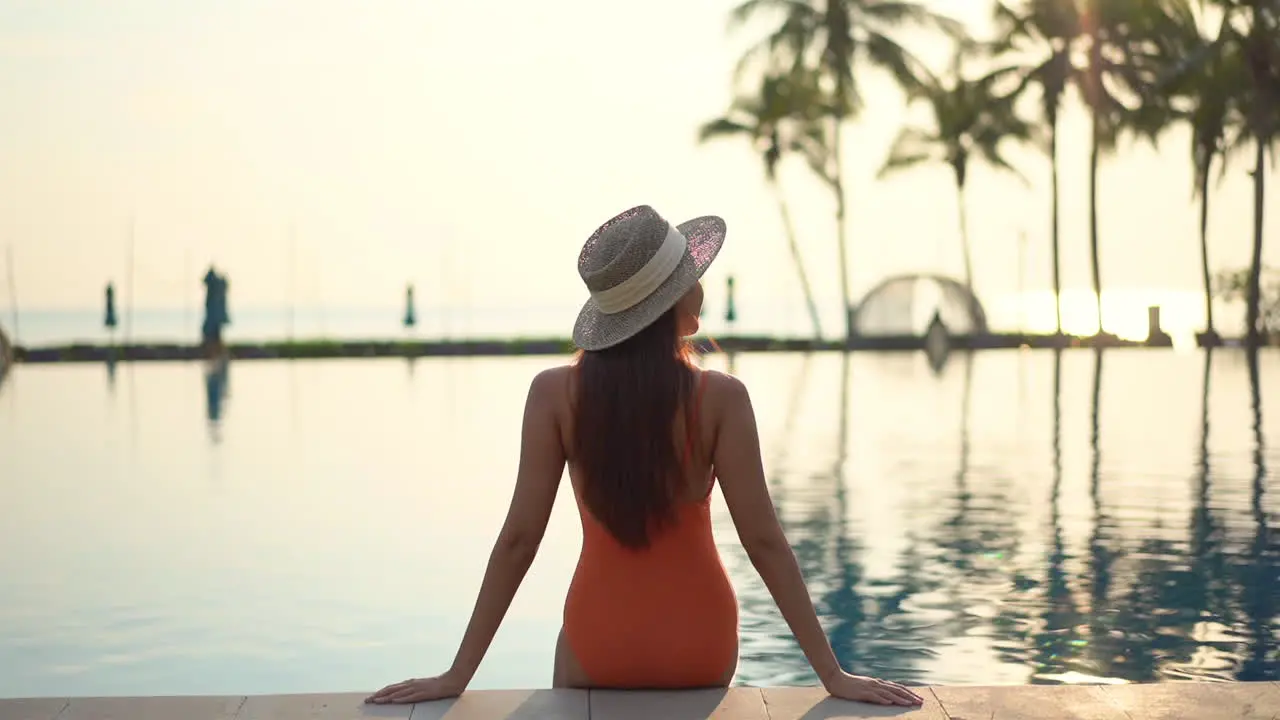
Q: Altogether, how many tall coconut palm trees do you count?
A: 7